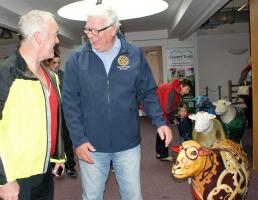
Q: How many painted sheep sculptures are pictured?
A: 4